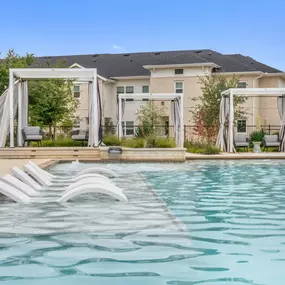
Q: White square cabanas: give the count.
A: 3